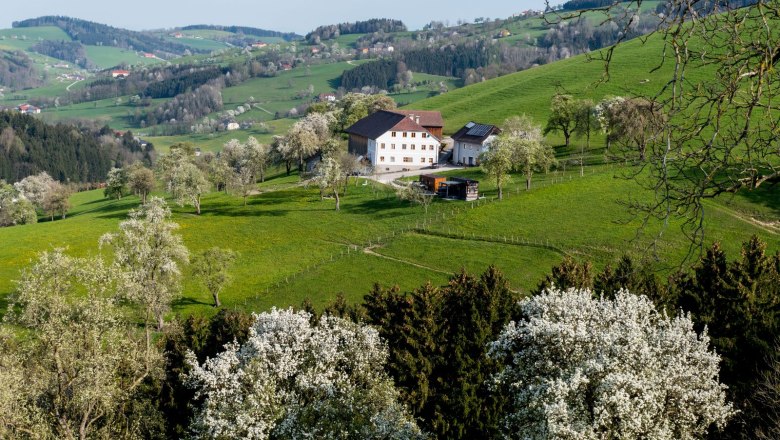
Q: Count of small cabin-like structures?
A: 2